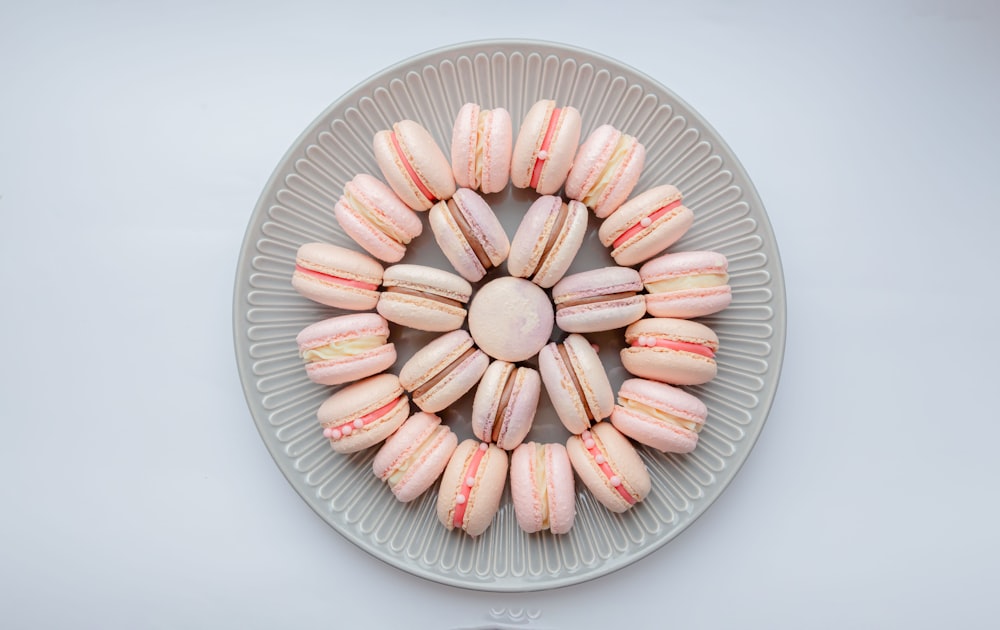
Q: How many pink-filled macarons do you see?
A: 8